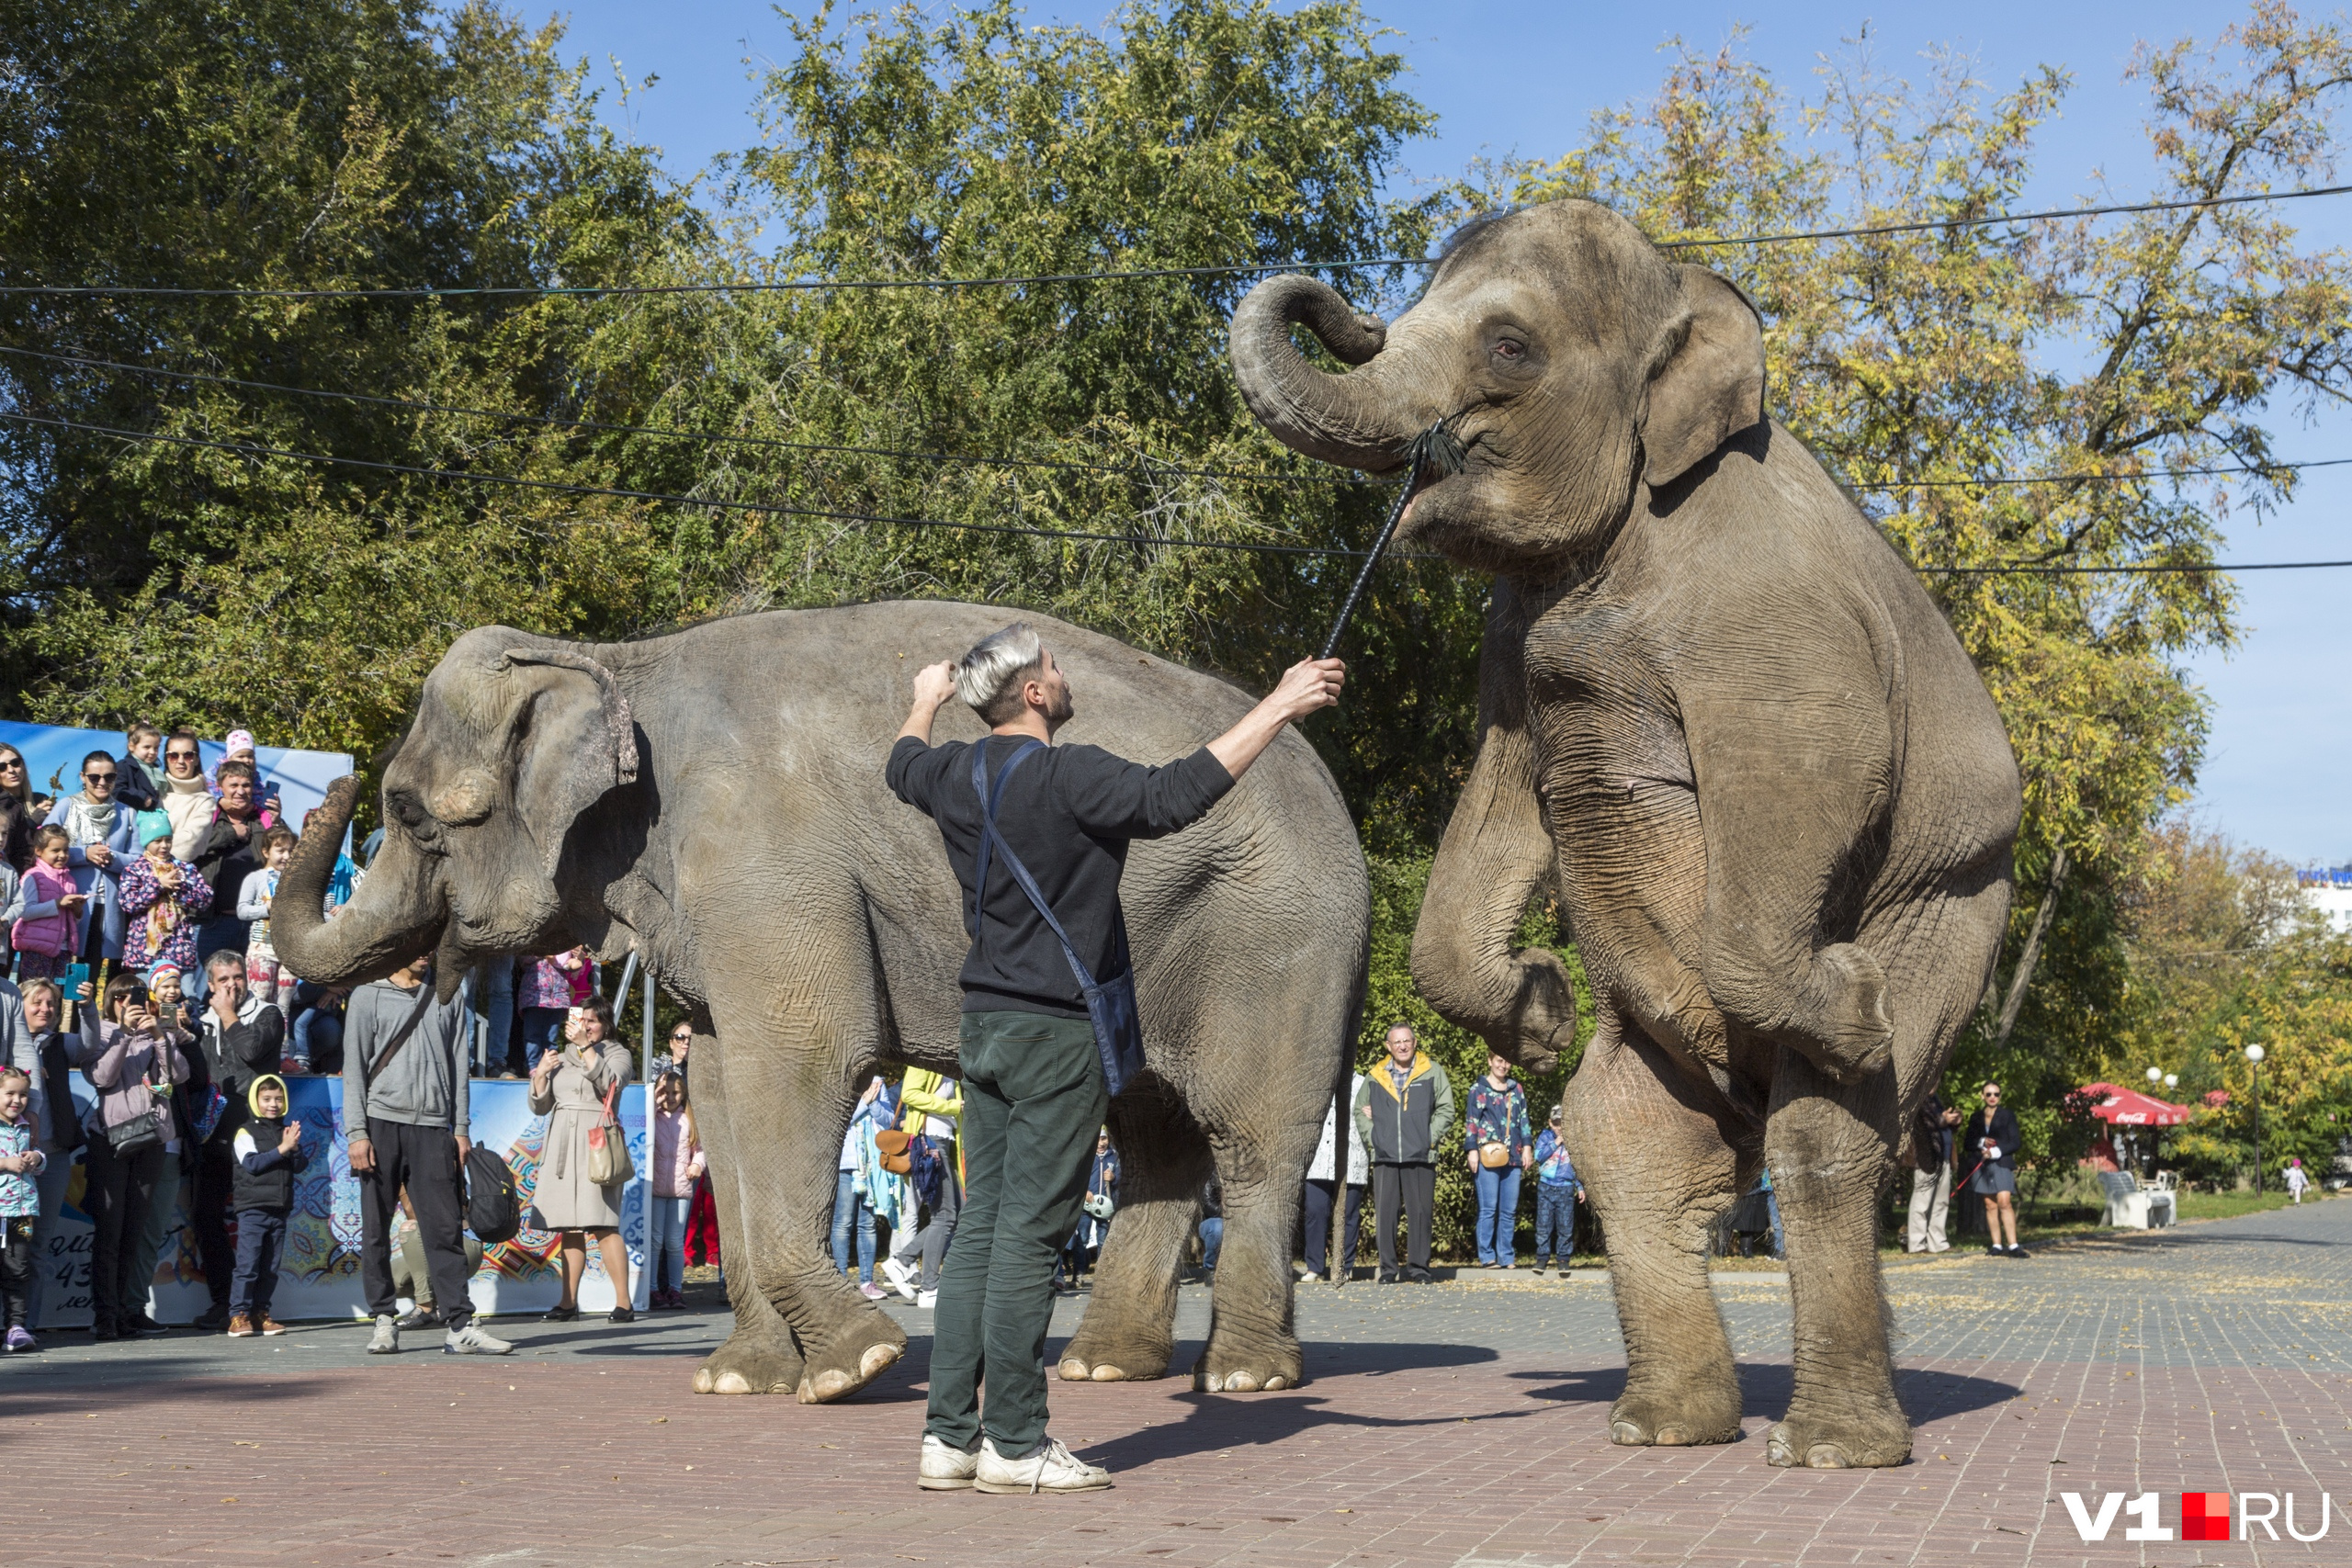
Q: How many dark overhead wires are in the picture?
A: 3